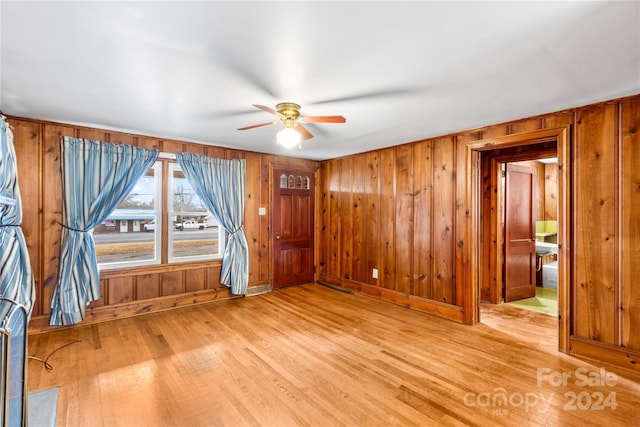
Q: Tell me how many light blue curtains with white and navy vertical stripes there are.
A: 3